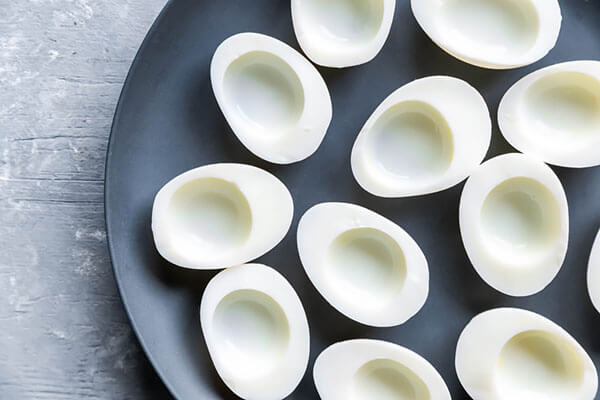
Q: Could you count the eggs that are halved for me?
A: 12